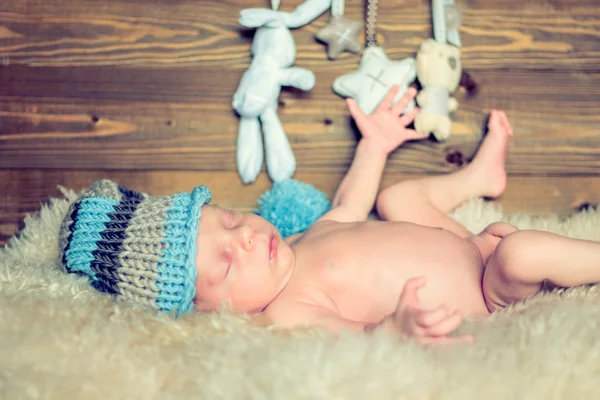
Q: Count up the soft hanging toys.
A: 4